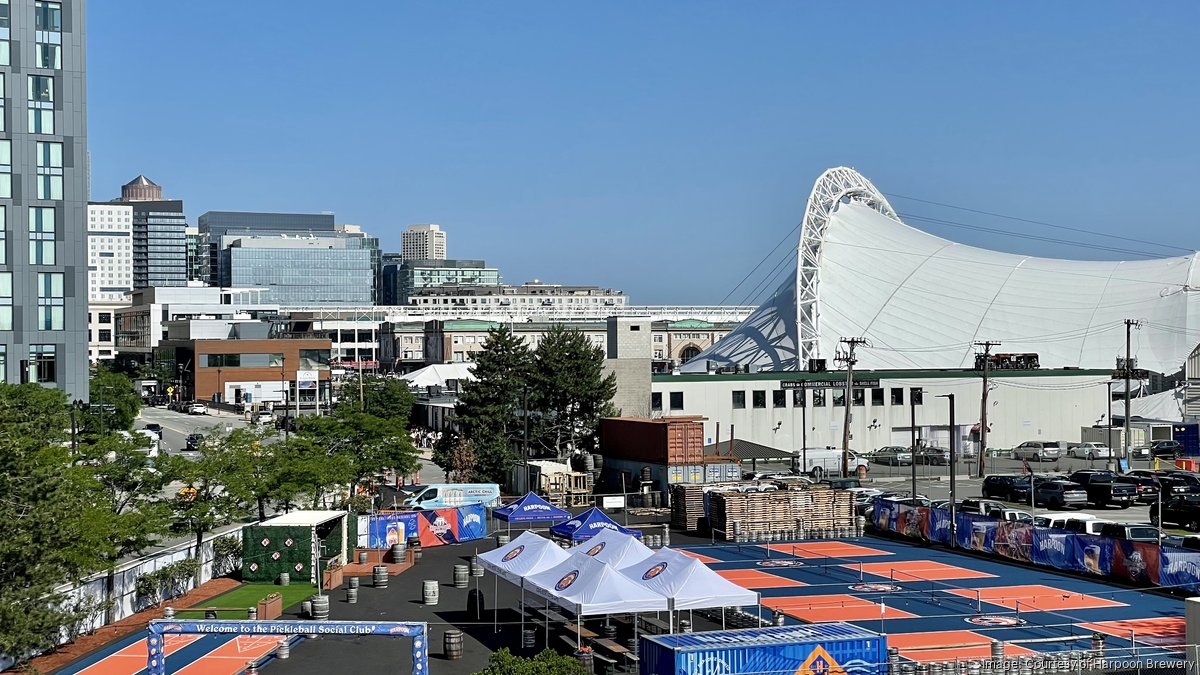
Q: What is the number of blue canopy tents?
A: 2